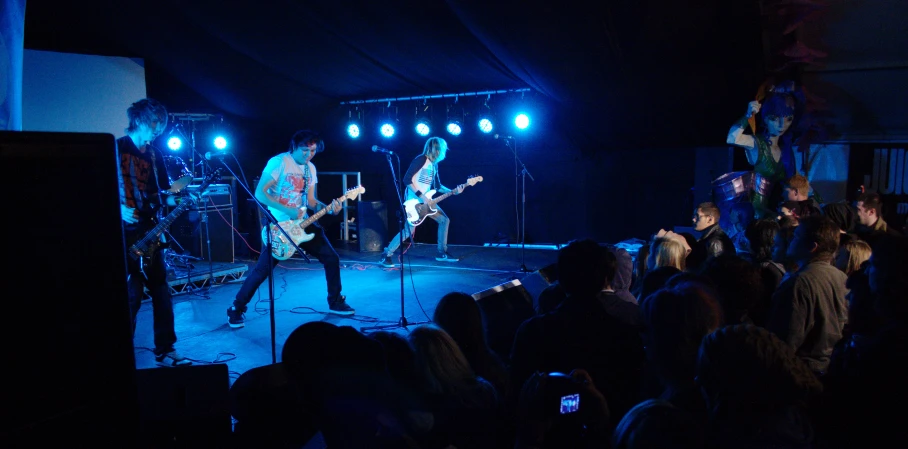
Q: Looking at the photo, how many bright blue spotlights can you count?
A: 8